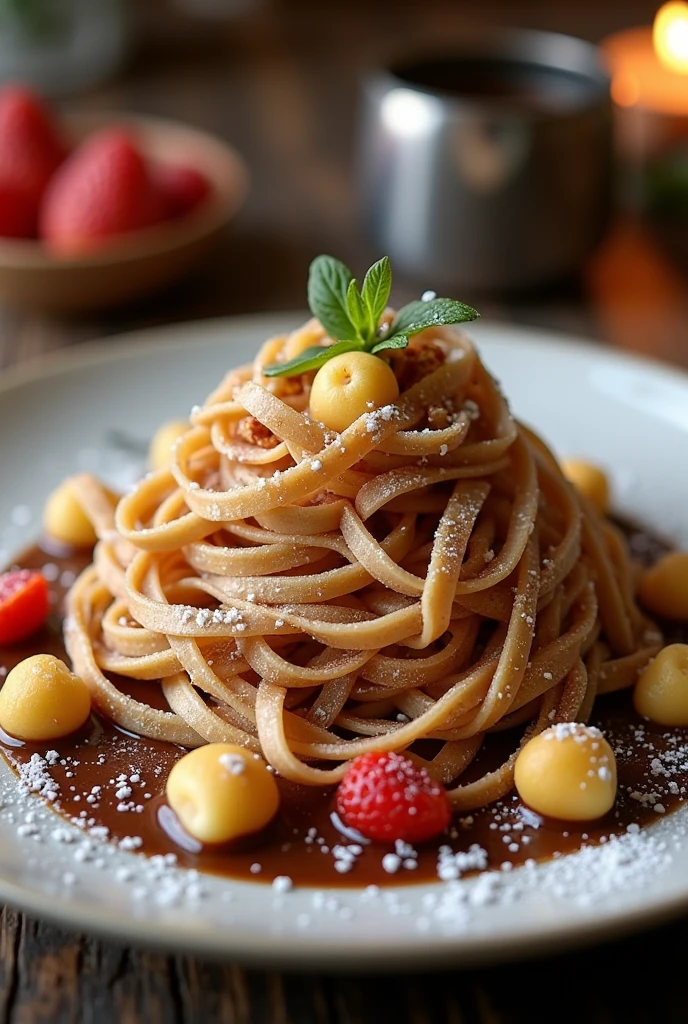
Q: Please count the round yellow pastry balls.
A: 9